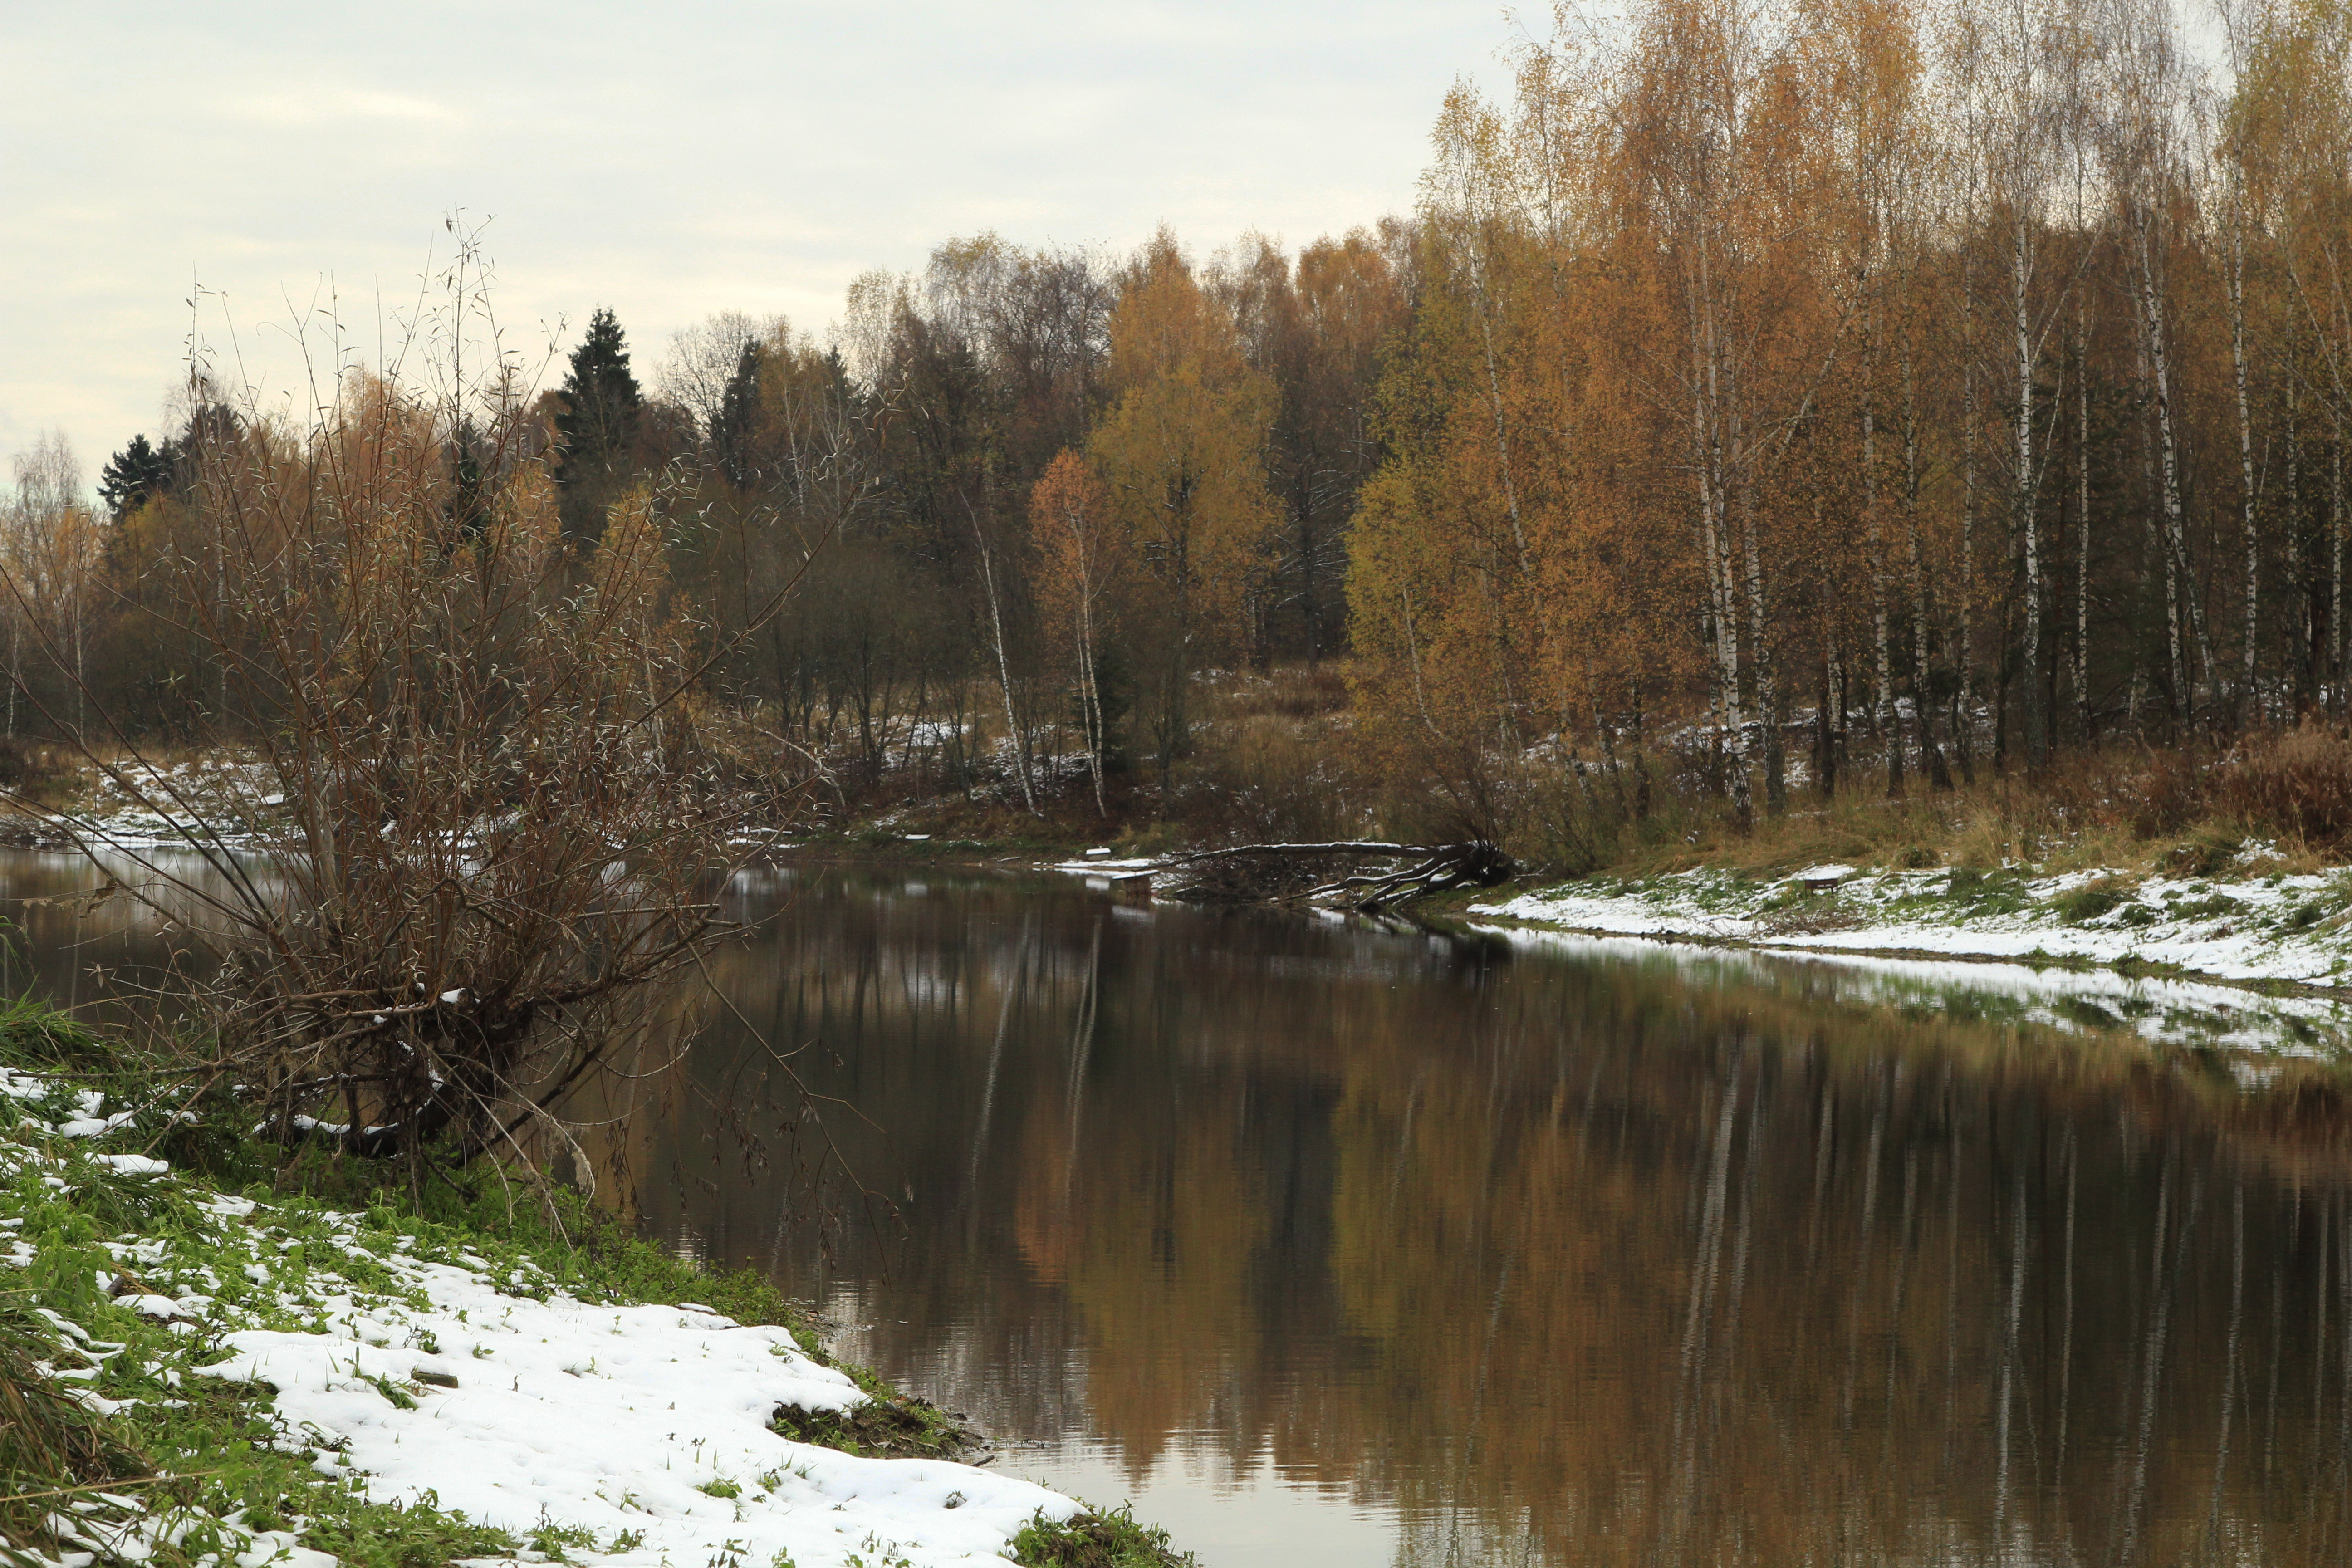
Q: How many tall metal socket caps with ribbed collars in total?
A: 0